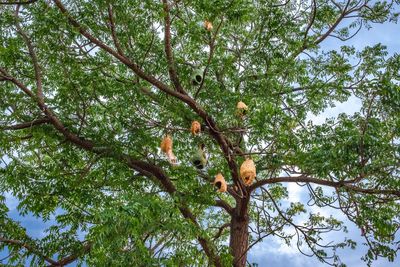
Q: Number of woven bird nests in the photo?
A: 8